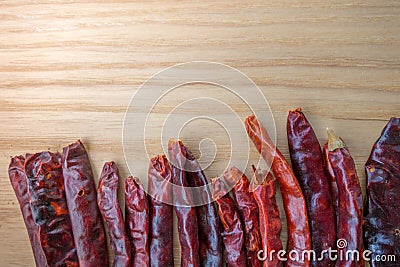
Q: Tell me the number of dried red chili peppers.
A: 15